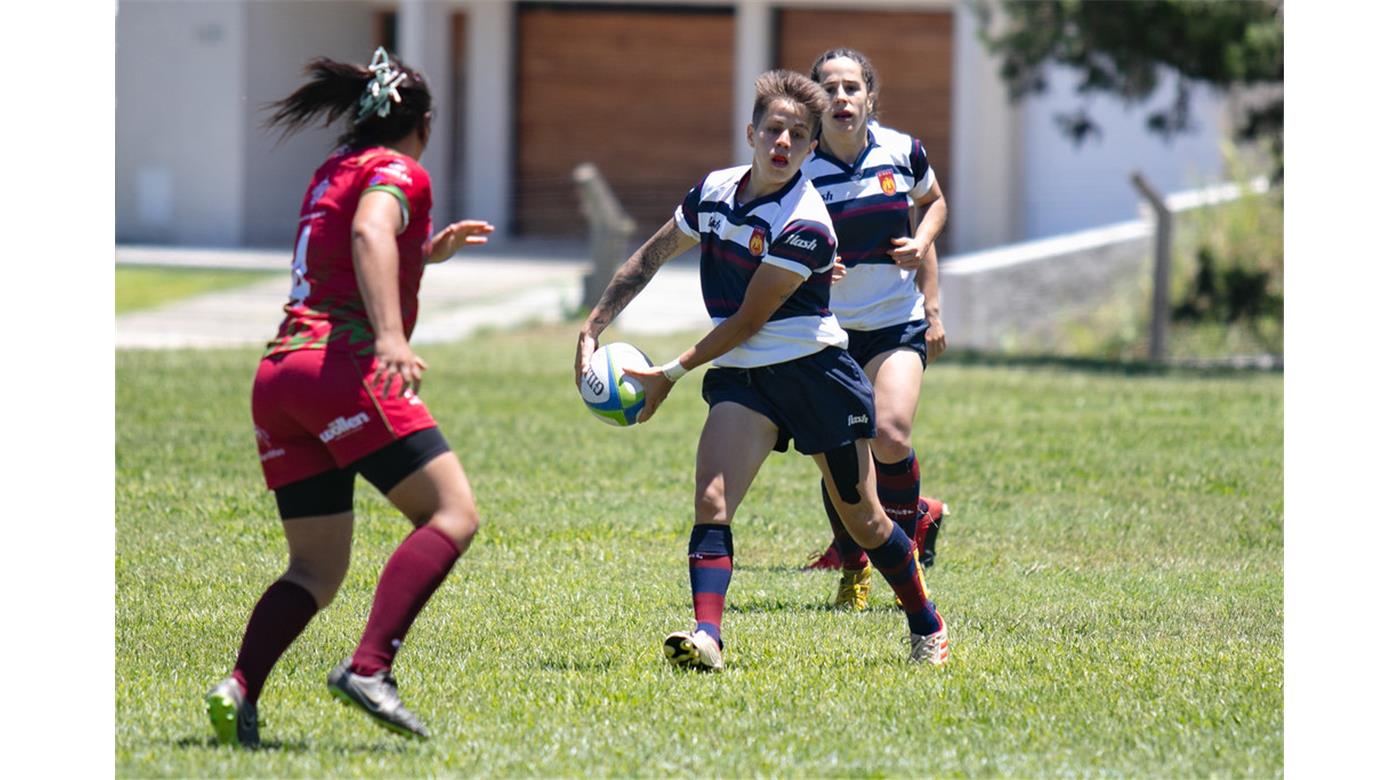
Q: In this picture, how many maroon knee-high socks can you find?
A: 2